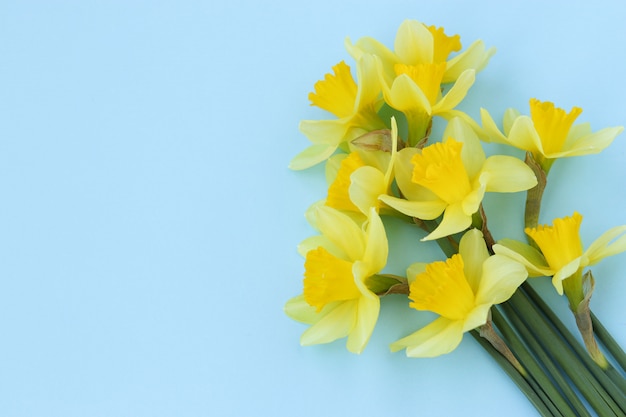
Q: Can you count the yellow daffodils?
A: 9